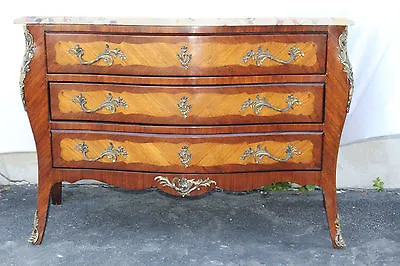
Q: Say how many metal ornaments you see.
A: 14